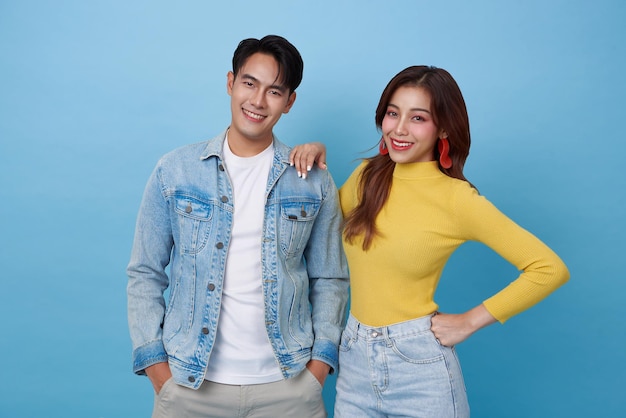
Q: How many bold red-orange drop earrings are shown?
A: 2